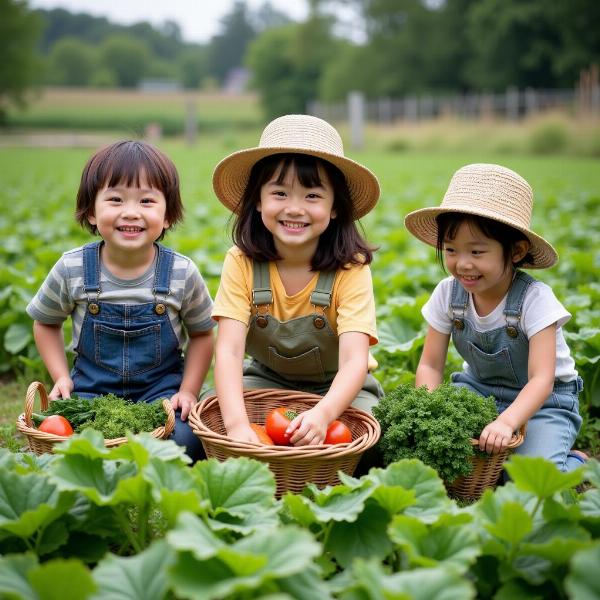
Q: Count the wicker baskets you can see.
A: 3